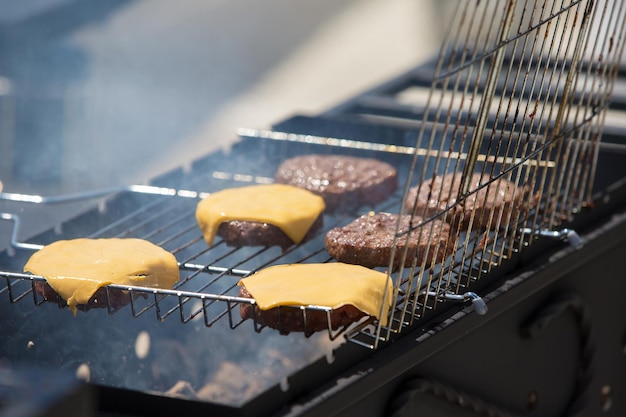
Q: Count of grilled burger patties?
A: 6